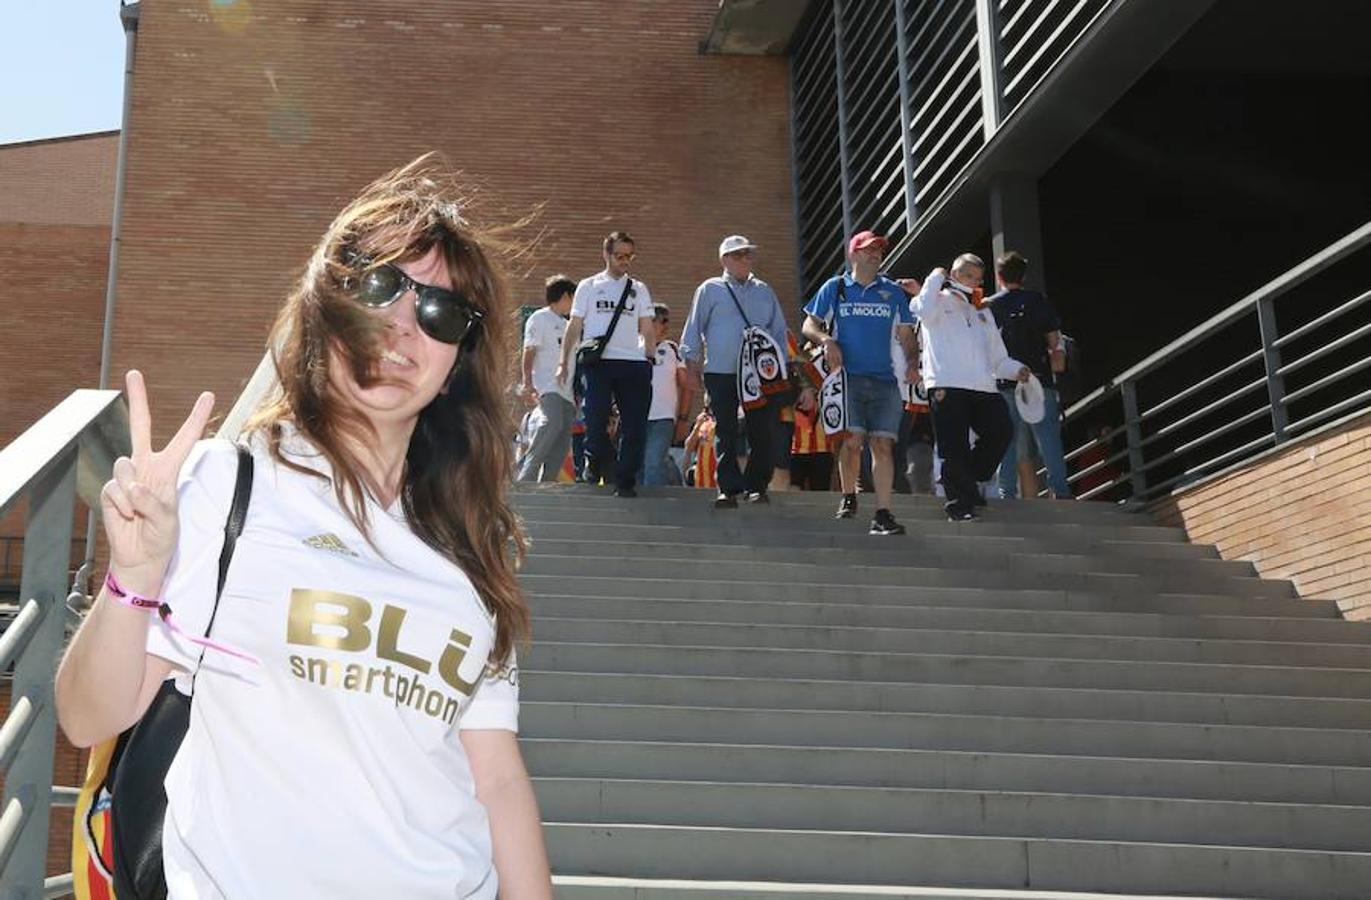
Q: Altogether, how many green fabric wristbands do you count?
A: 0